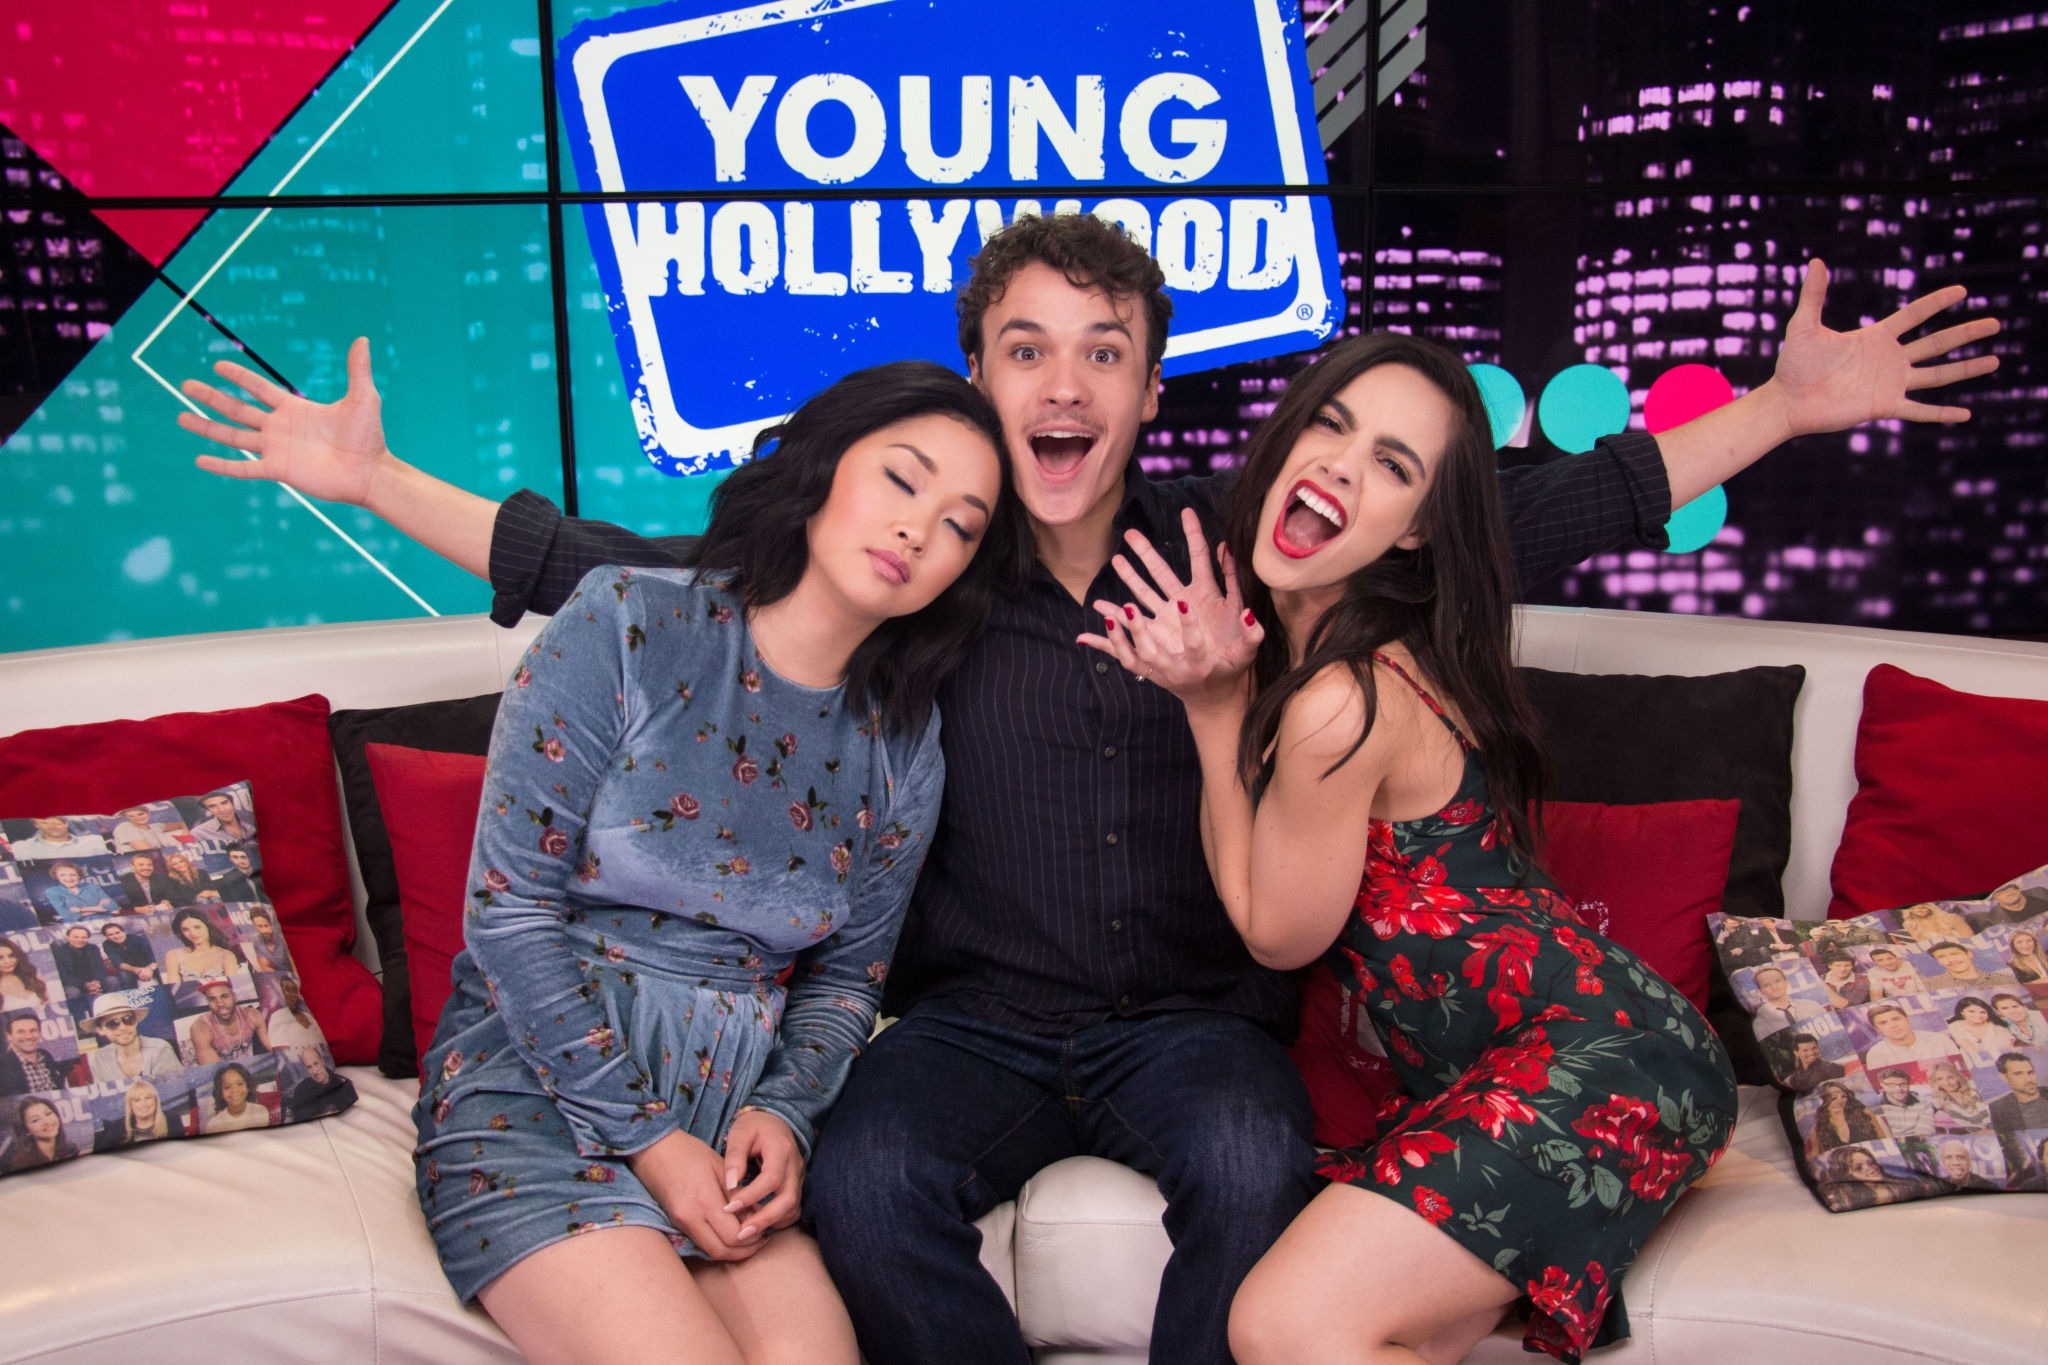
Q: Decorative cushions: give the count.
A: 8